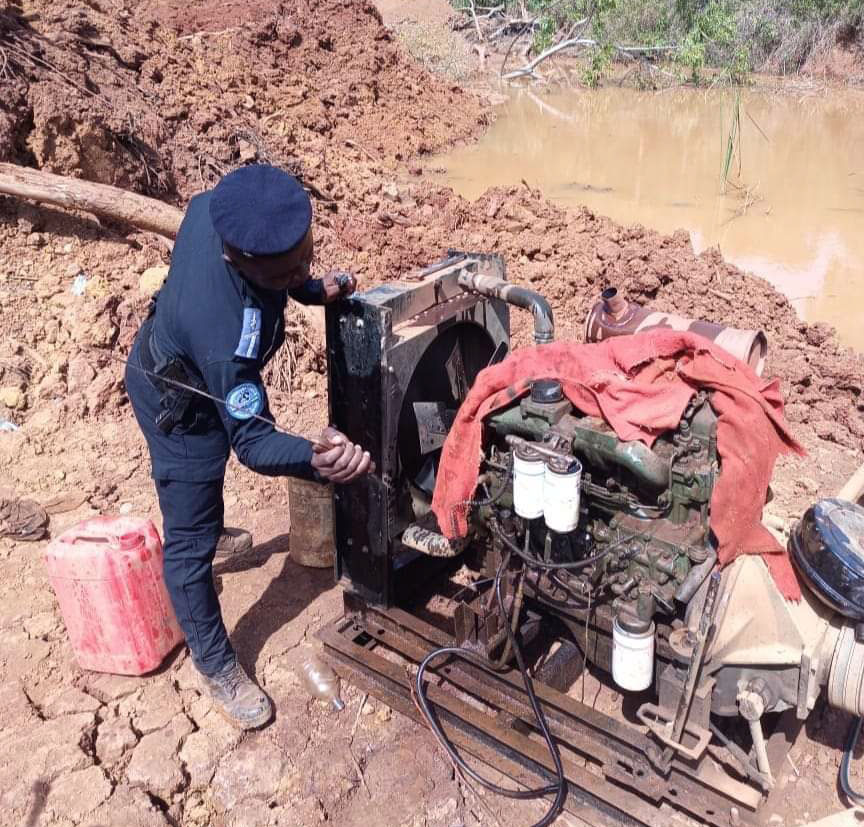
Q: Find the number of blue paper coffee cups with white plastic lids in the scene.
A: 0